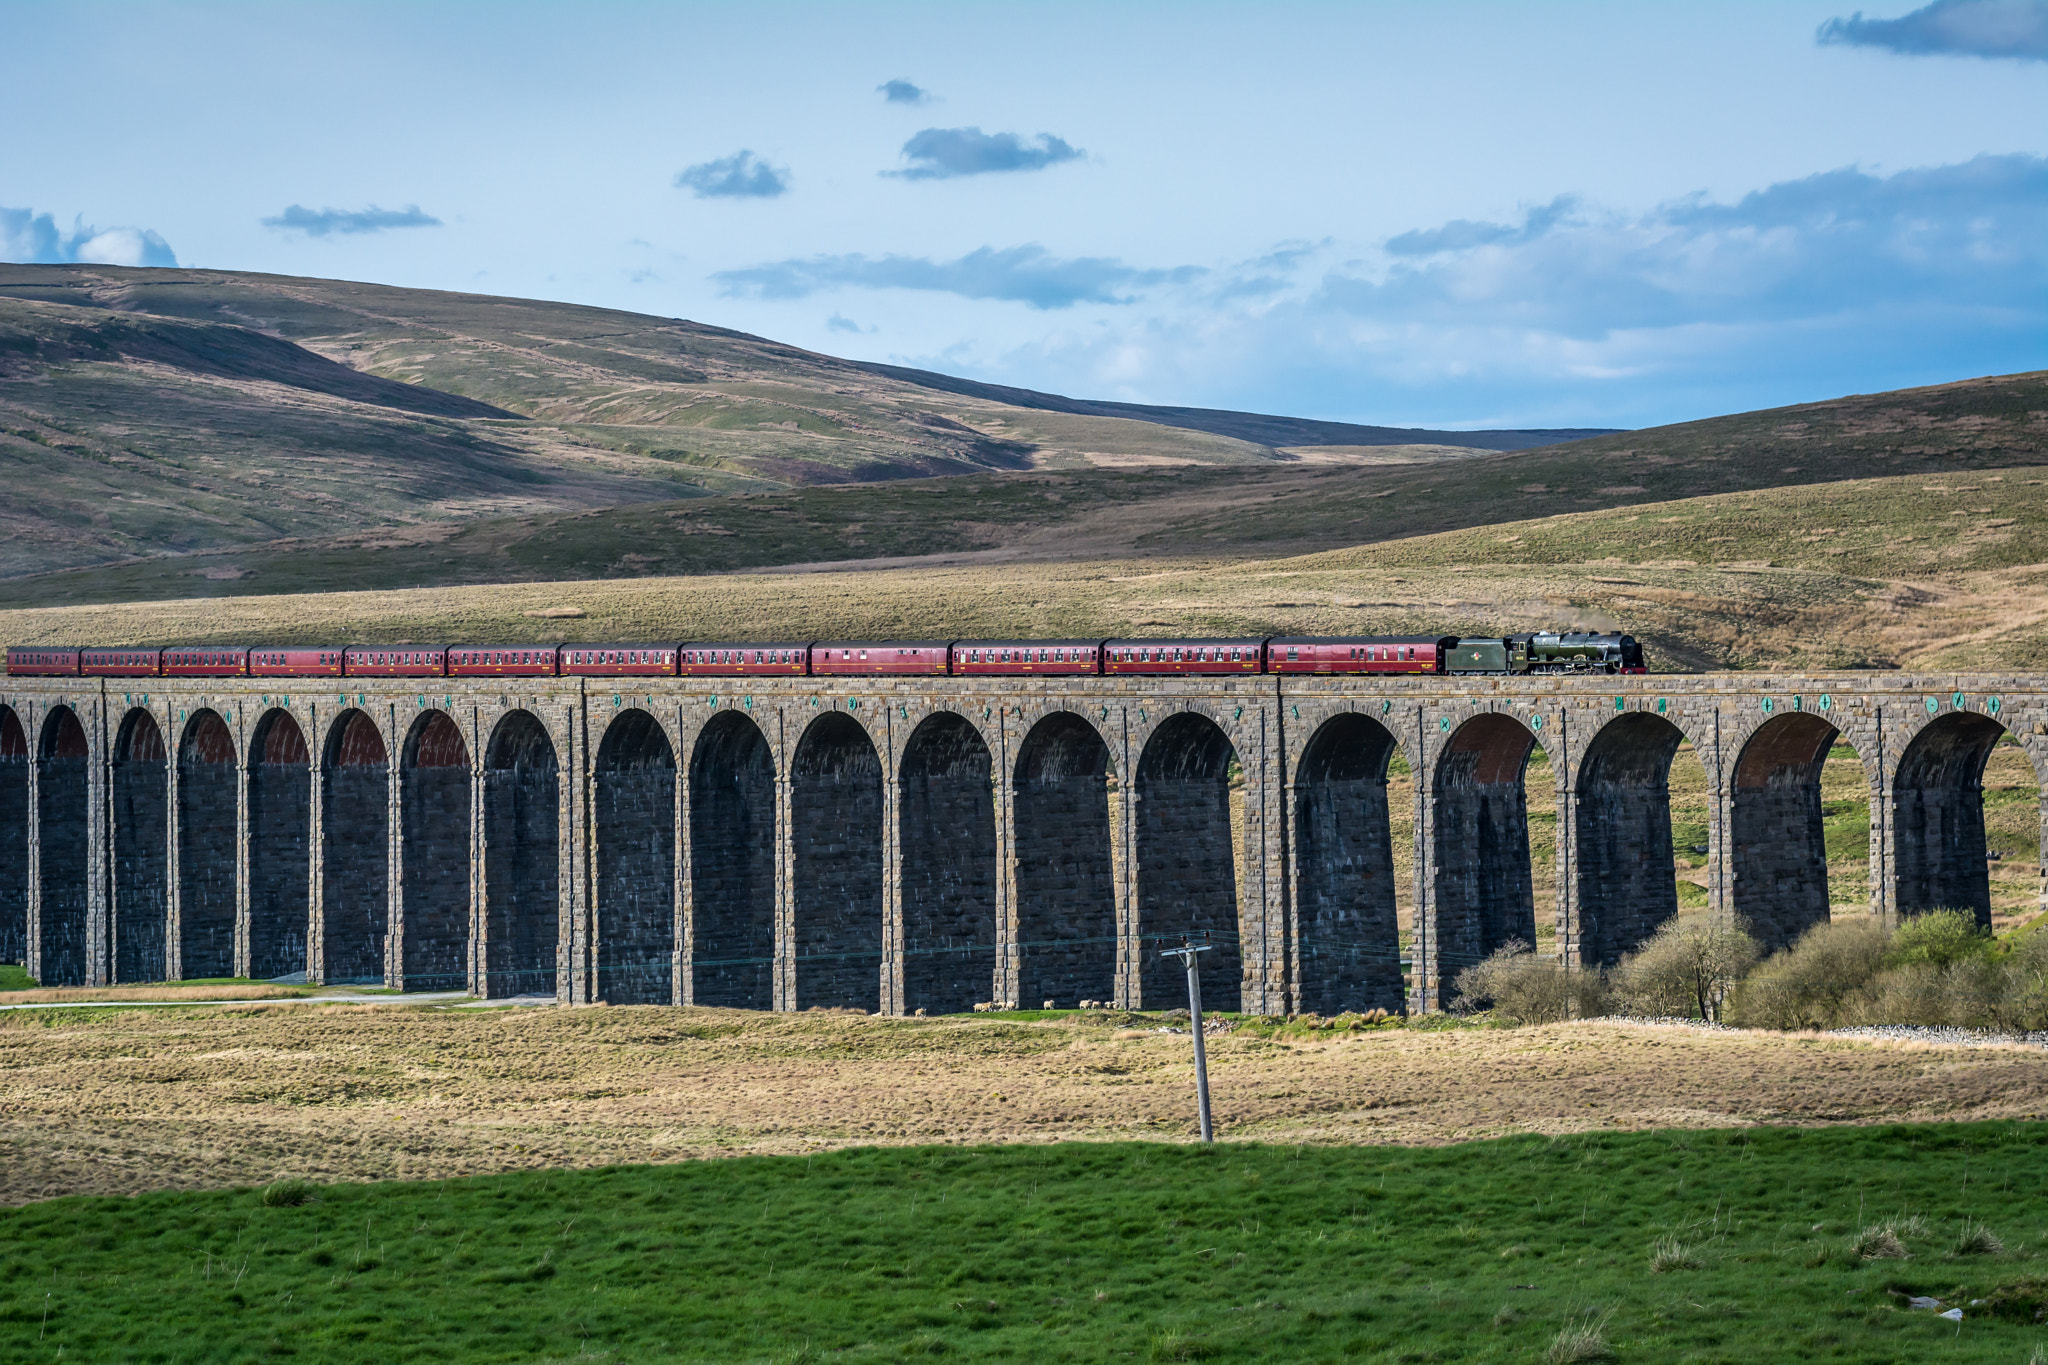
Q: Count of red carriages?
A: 12